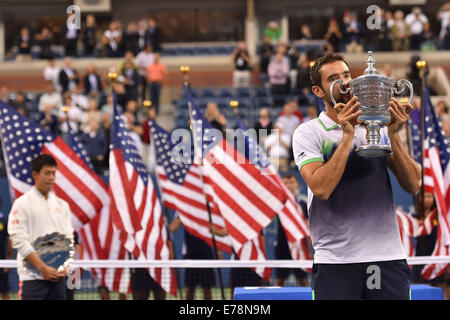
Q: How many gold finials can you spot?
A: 8